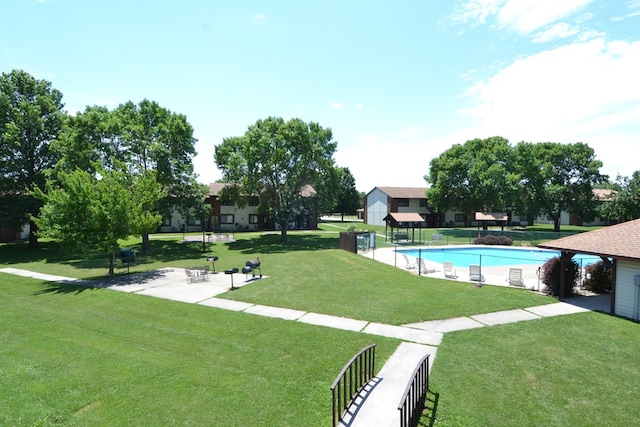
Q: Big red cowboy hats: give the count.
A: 0